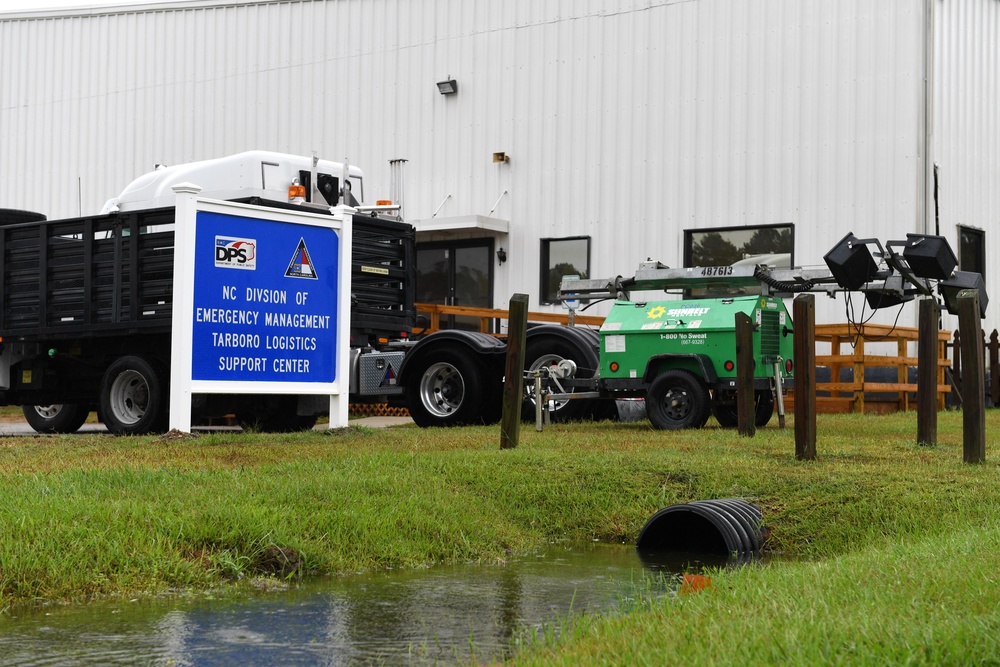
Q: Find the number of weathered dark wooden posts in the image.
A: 5